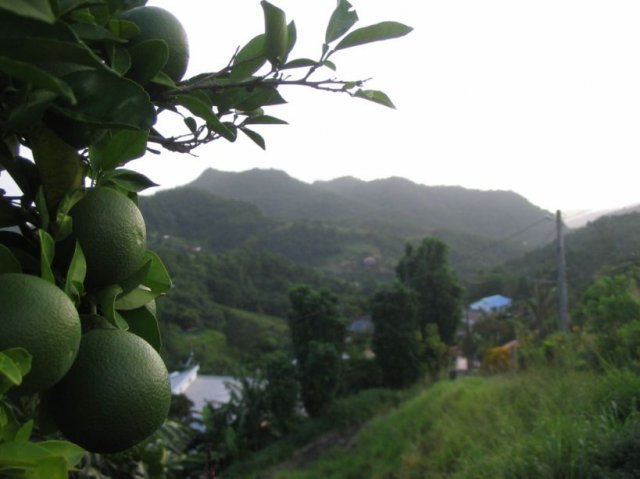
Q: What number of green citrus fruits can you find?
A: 4